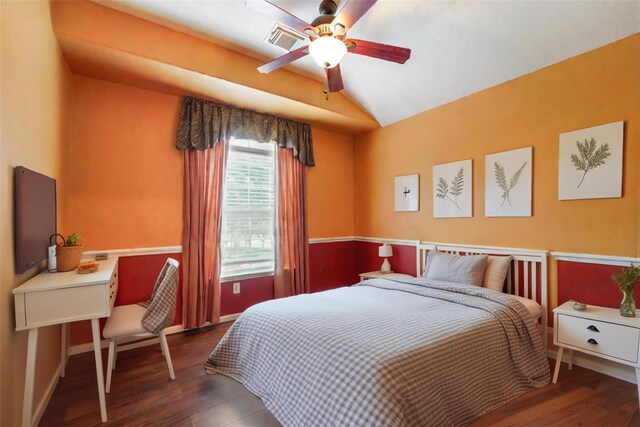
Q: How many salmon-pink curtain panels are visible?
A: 2